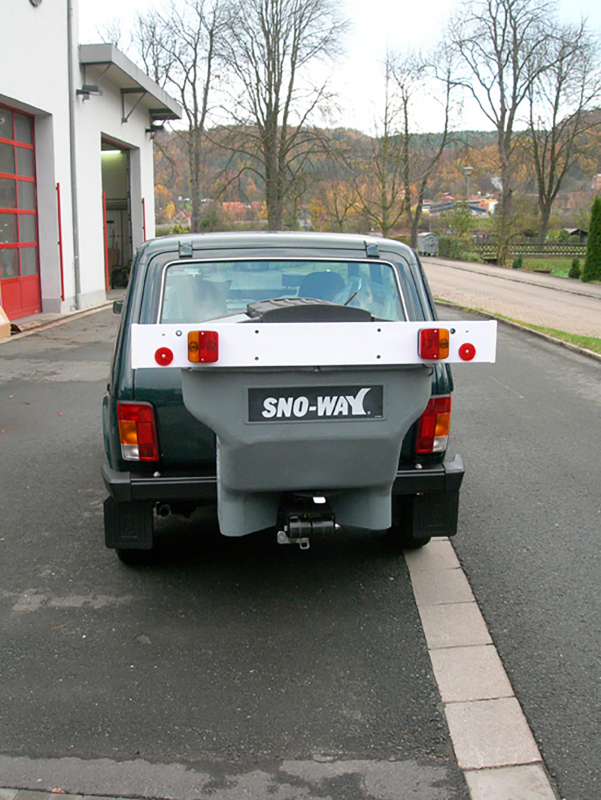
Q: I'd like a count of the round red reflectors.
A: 2